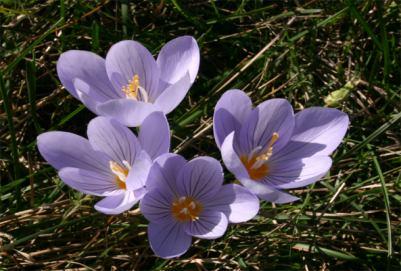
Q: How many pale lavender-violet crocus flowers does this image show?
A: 4